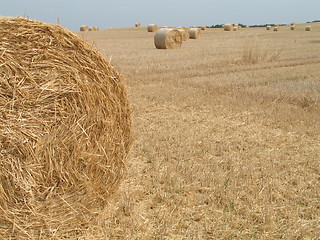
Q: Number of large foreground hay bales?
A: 1